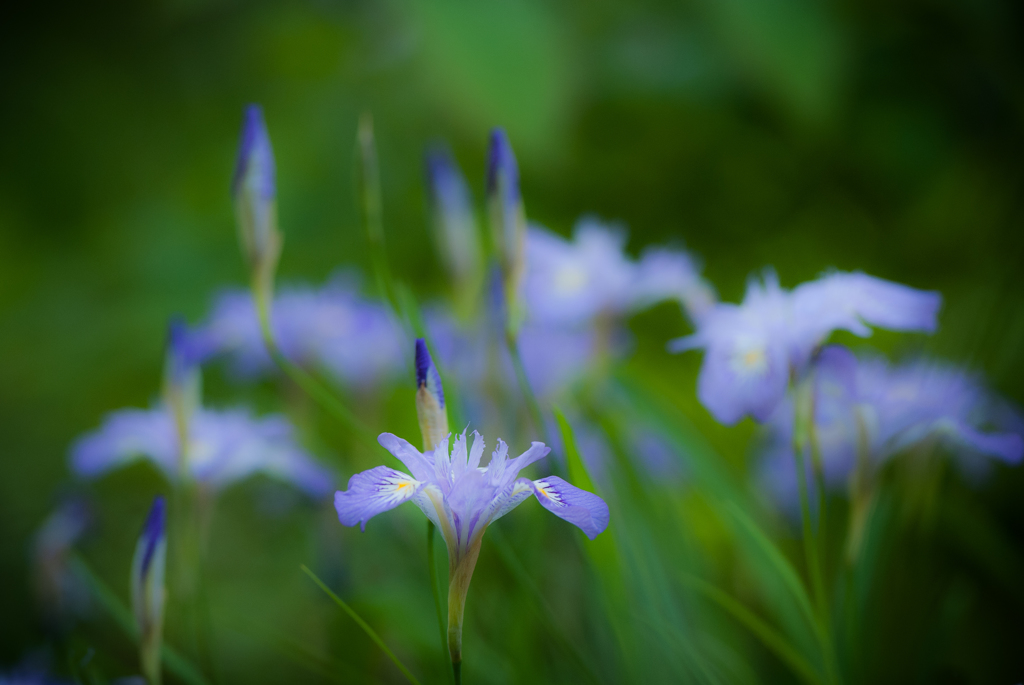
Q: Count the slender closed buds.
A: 6